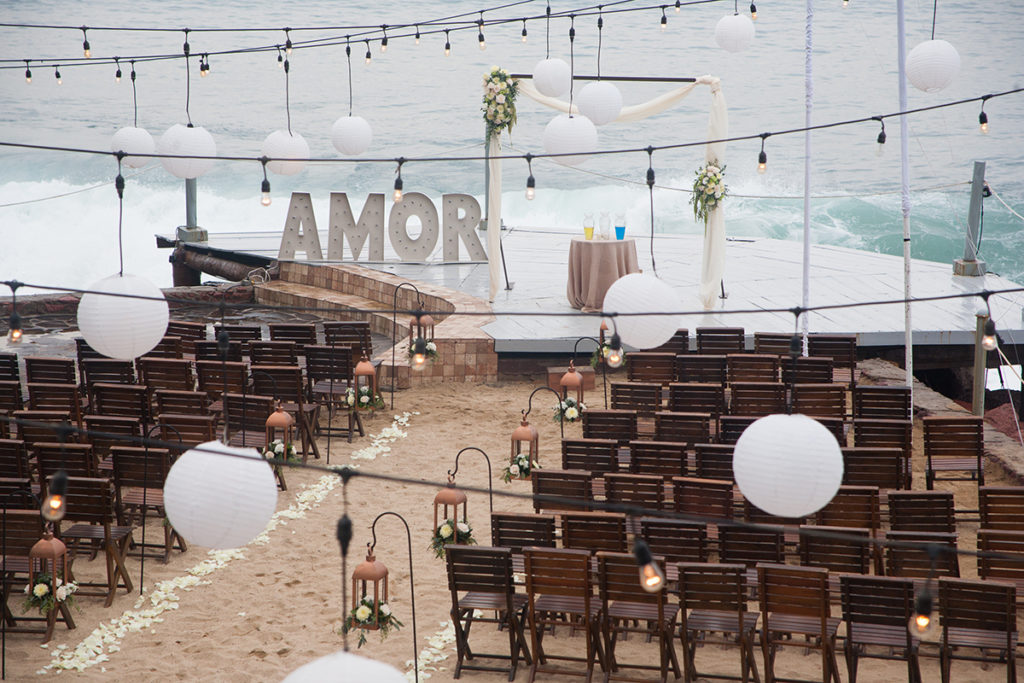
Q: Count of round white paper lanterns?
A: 14